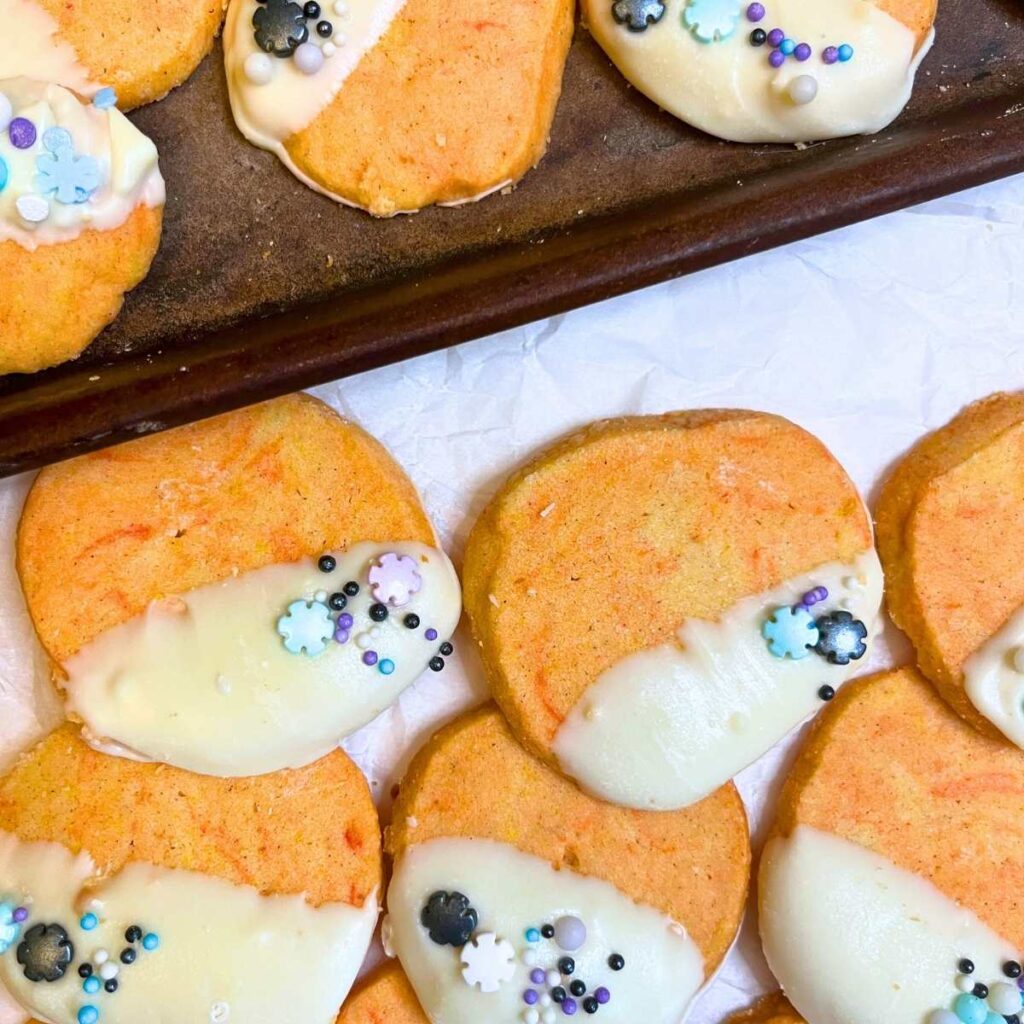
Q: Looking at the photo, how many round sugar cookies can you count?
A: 12